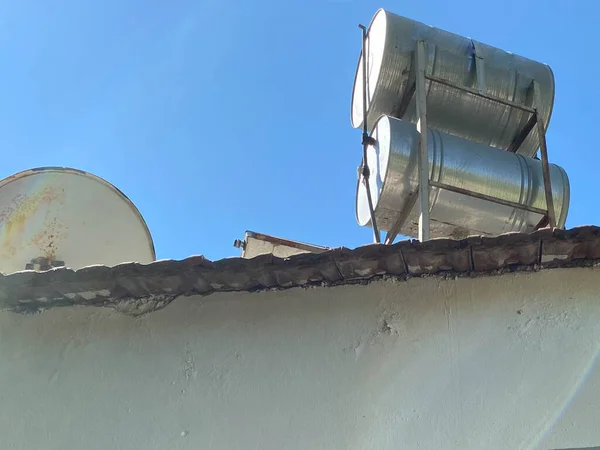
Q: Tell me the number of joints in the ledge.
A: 4